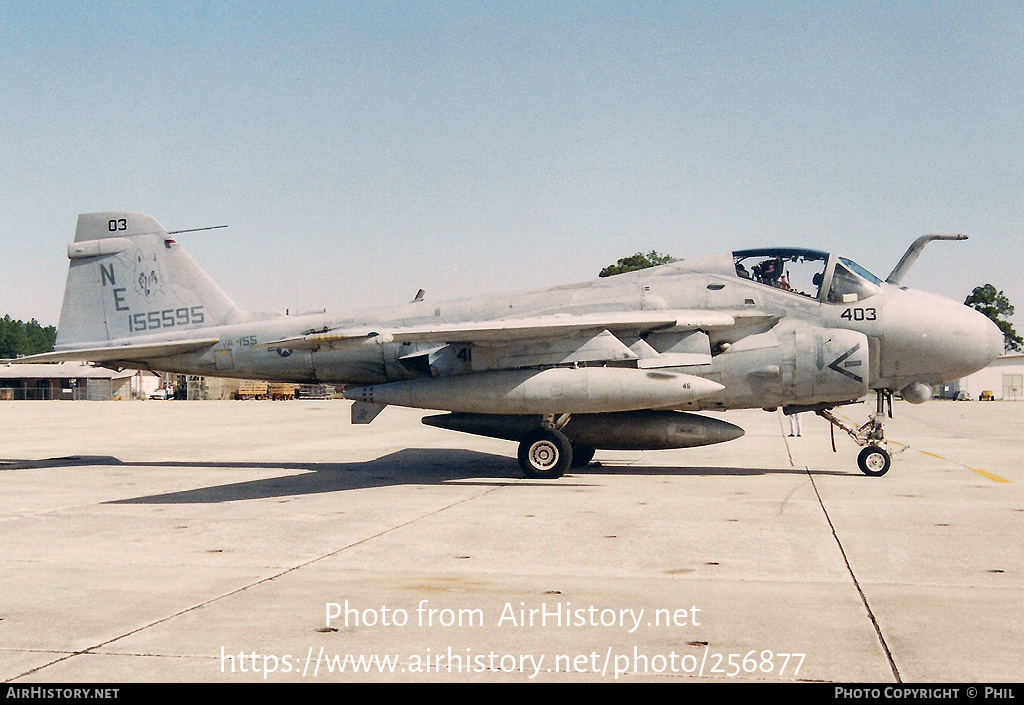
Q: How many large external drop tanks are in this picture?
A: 2